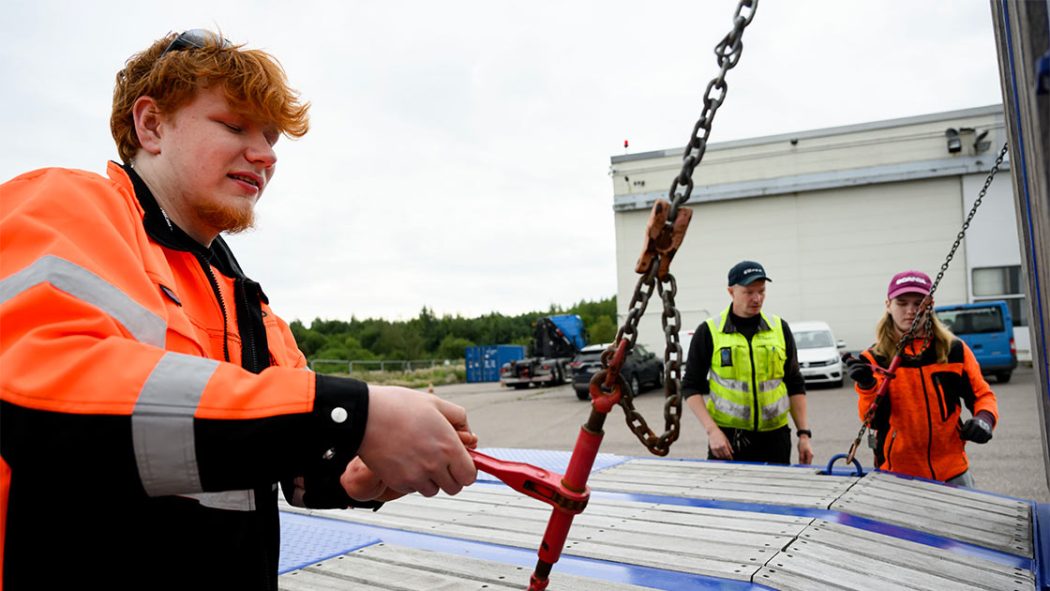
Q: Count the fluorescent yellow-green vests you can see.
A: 1